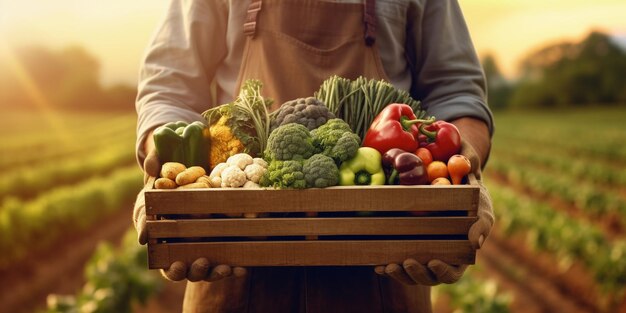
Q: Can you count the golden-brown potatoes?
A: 5